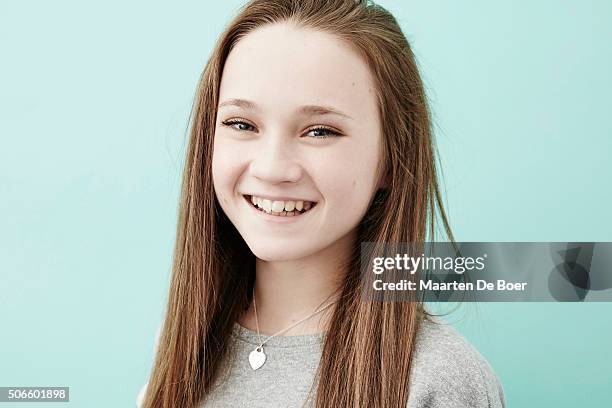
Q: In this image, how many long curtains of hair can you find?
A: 2